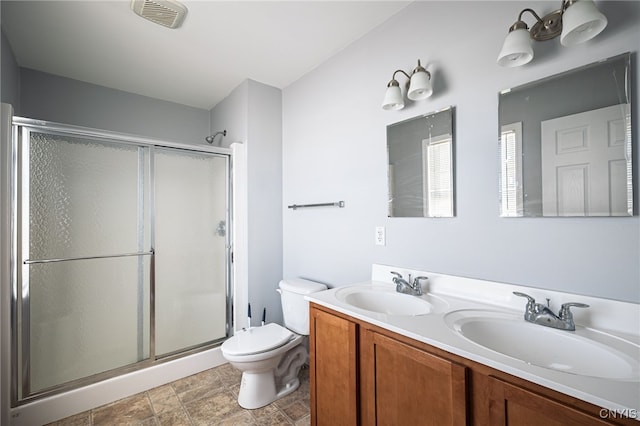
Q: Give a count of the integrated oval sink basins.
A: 2